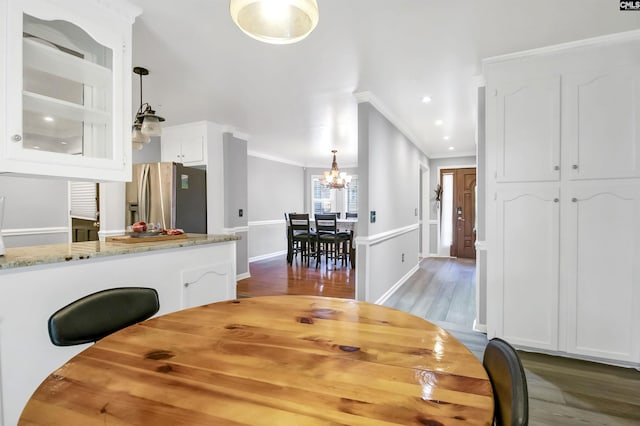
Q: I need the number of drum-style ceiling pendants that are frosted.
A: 1